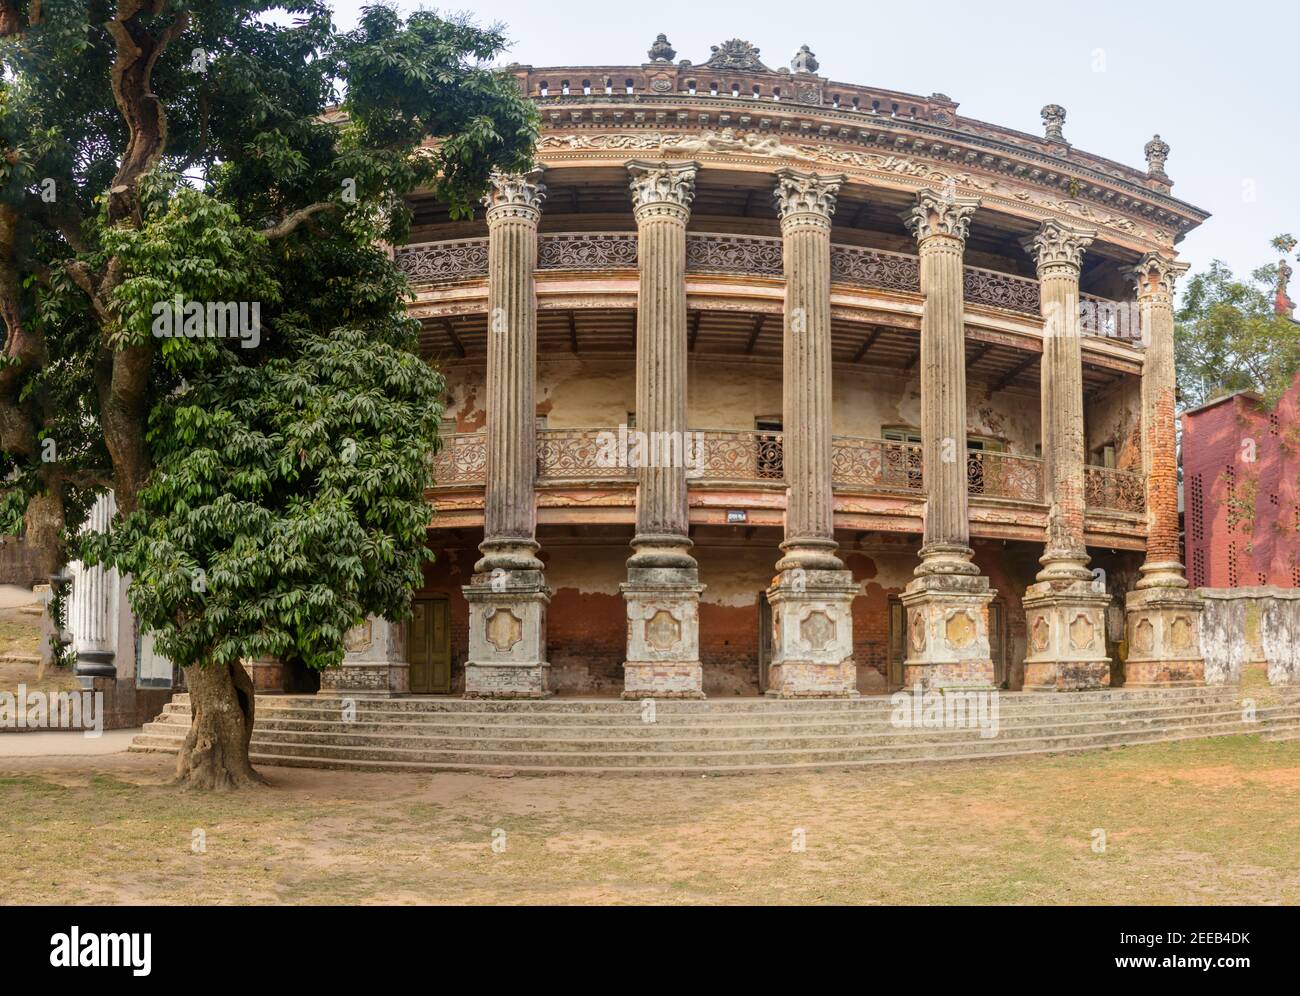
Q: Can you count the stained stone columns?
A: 6